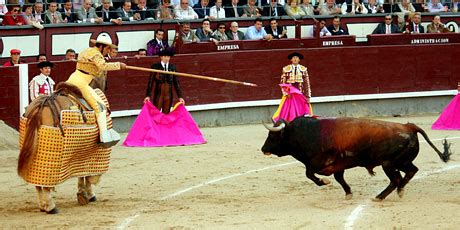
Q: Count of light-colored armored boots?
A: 1